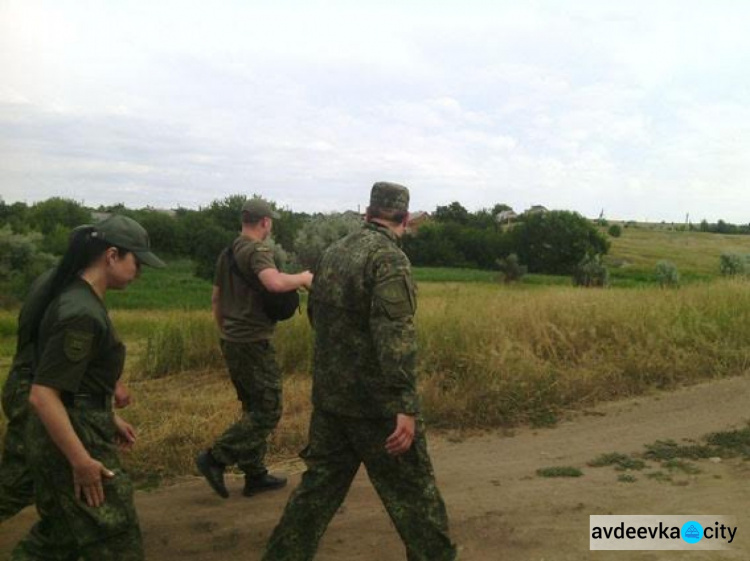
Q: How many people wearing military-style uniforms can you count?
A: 4